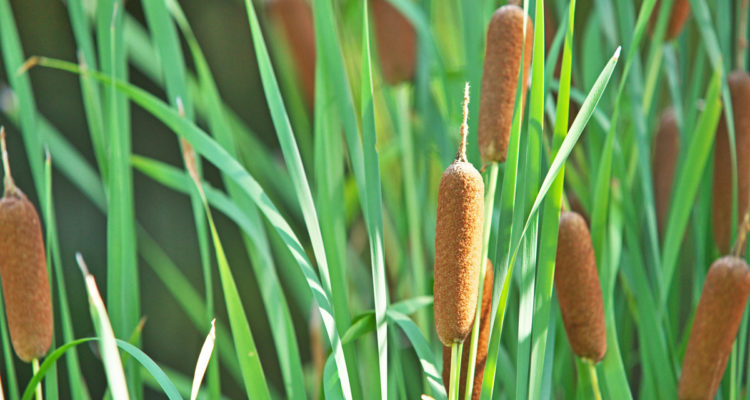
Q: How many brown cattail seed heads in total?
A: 11